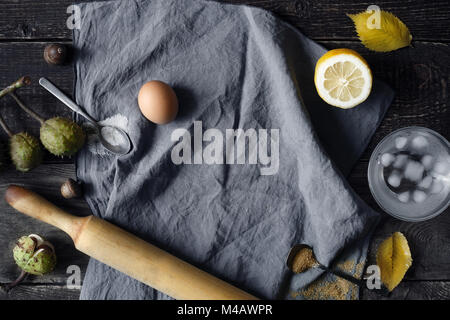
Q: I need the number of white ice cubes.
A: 12